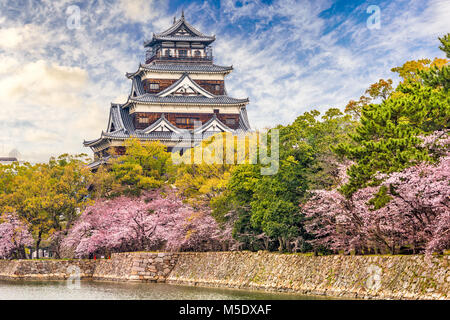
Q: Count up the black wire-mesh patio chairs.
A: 0